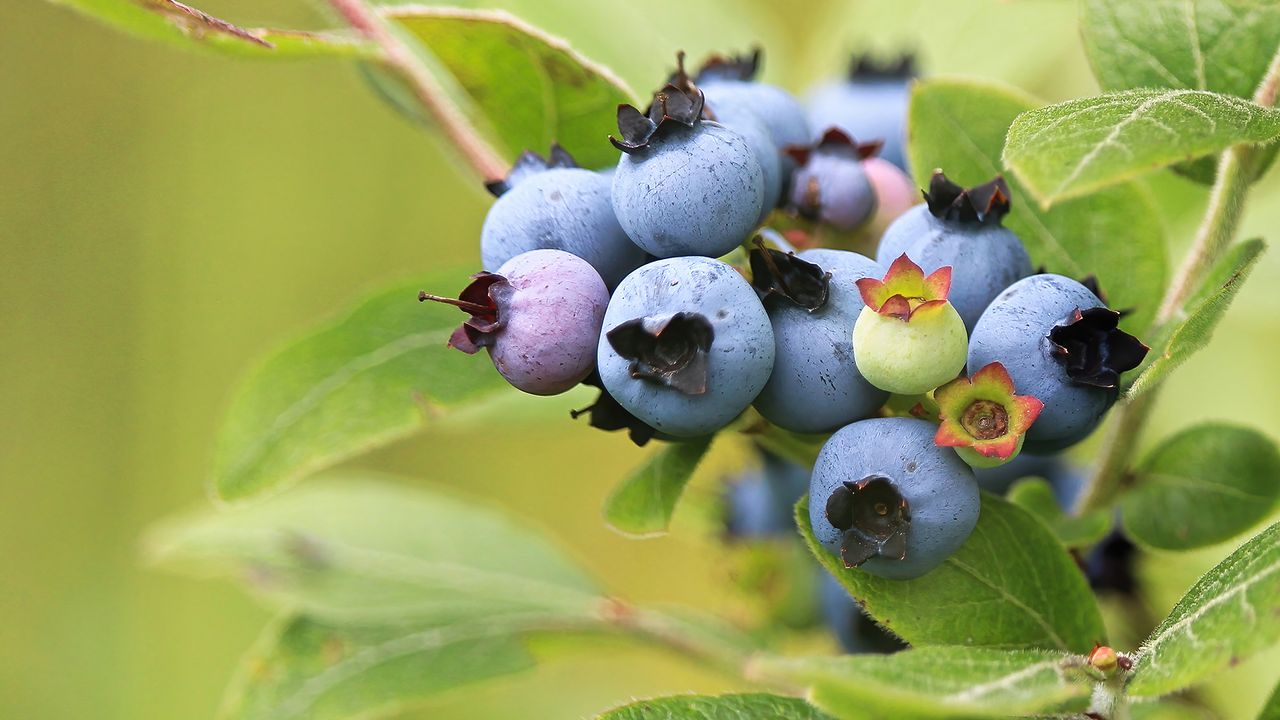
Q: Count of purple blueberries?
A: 2